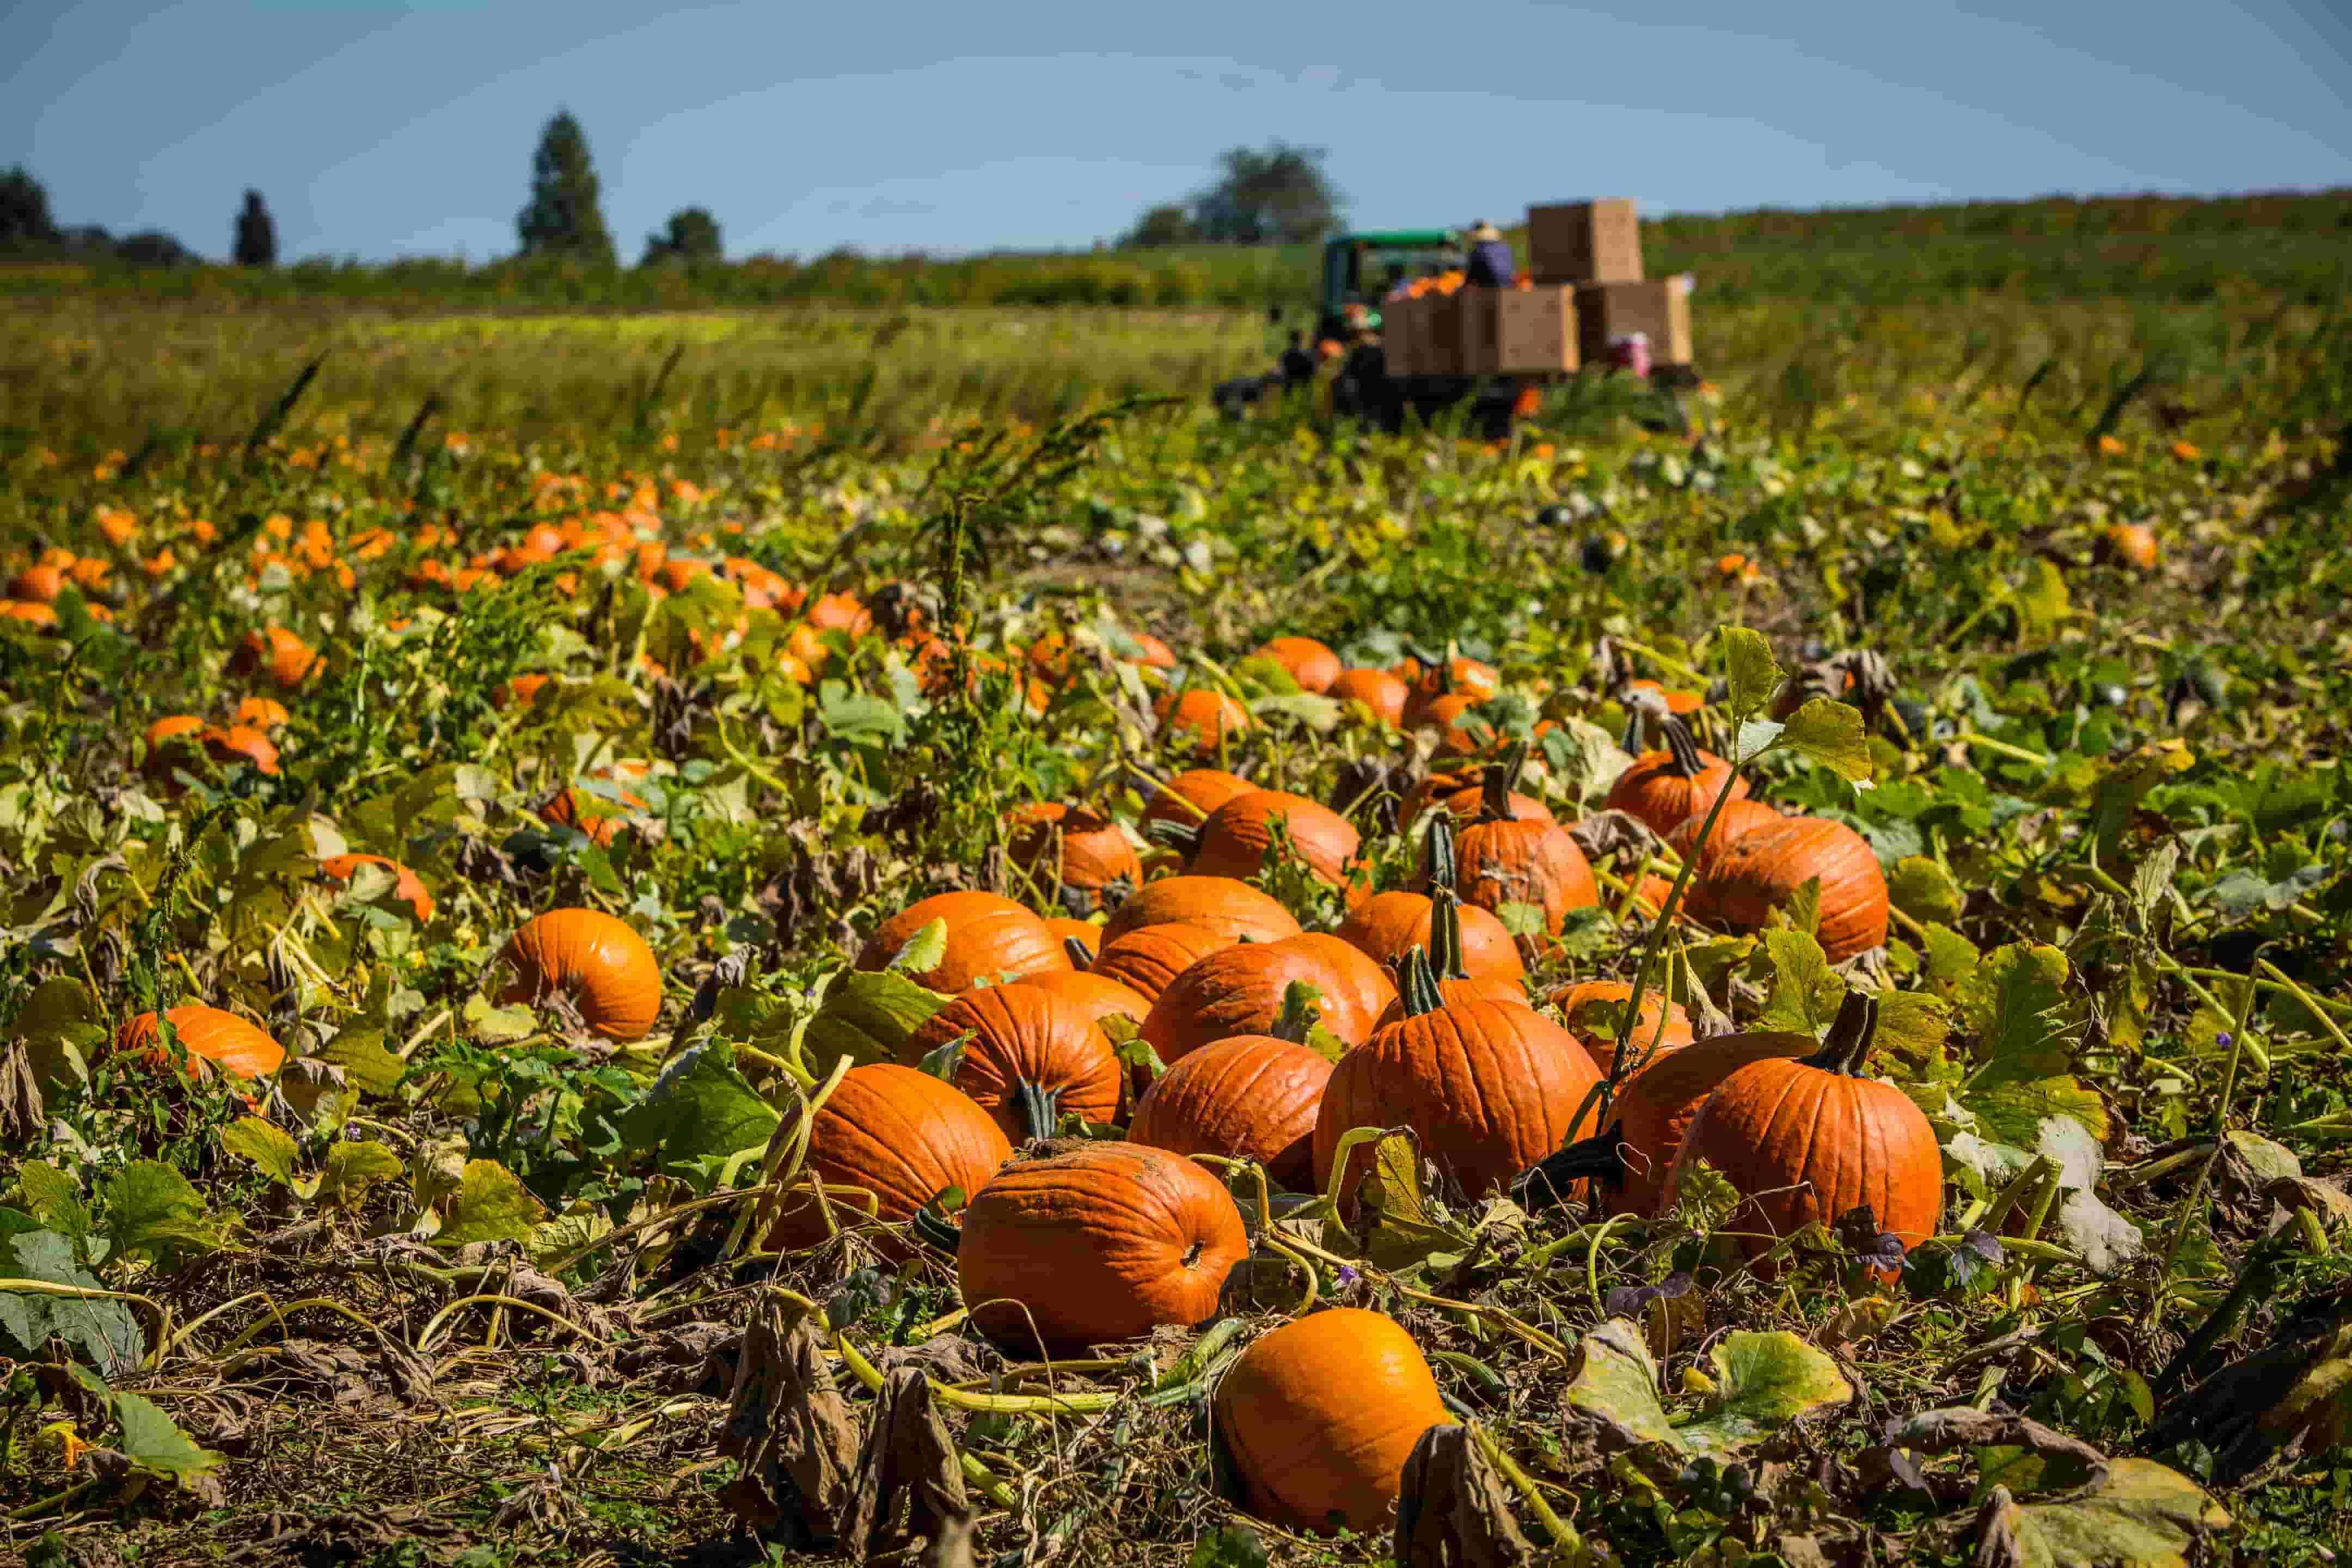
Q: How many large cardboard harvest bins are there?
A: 4